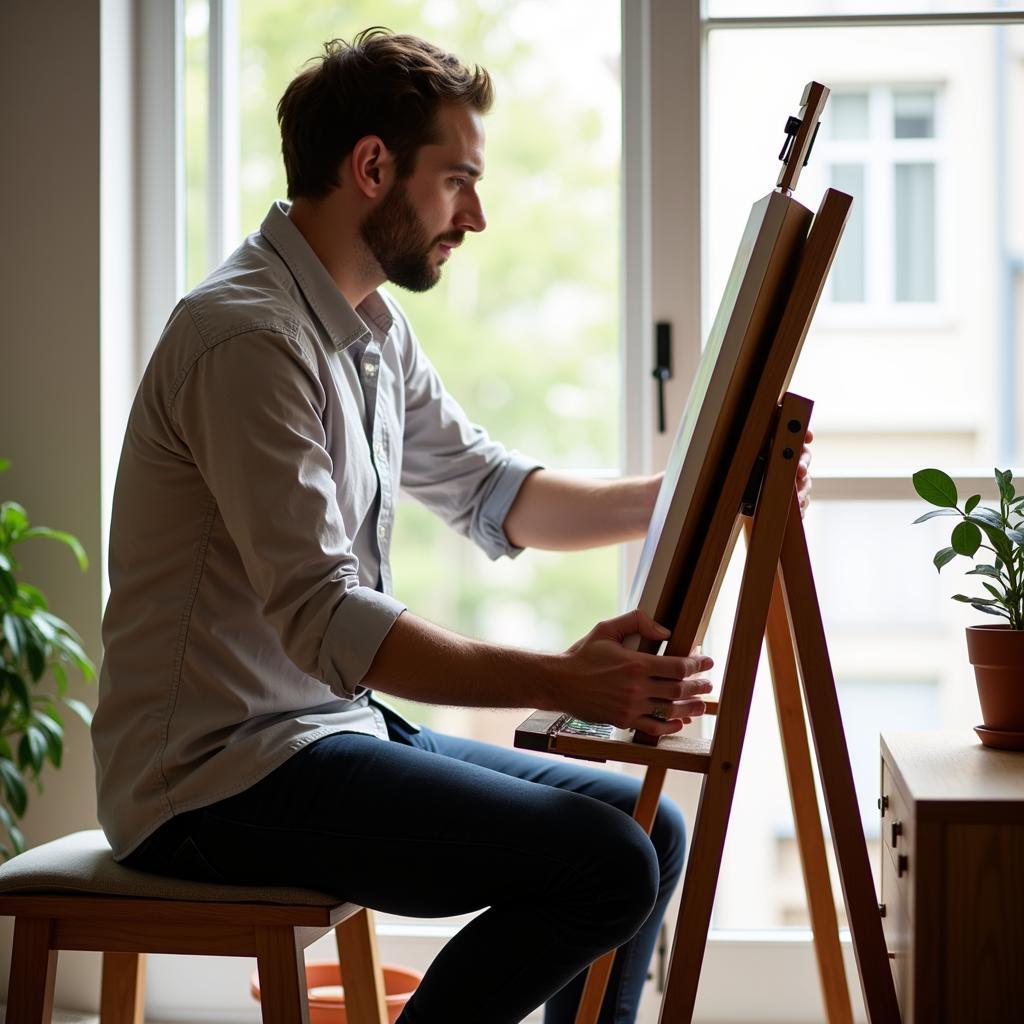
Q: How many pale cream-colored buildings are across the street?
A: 1